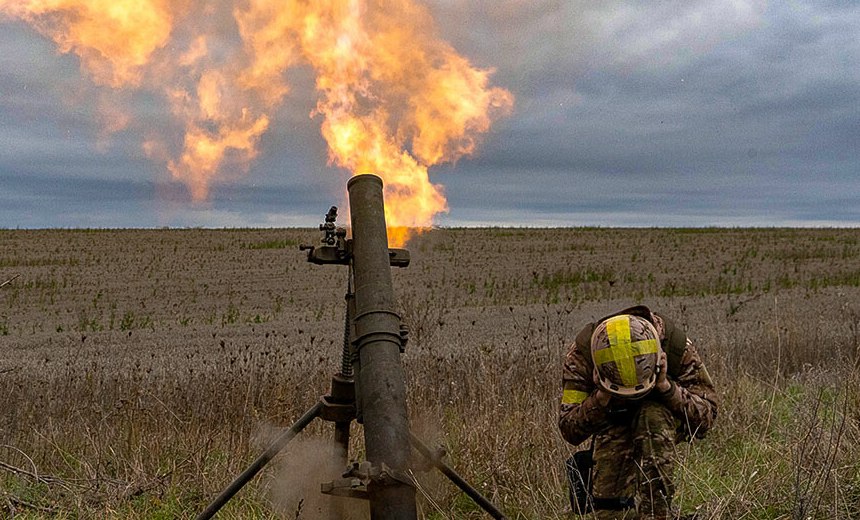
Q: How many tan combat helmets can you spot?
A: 1